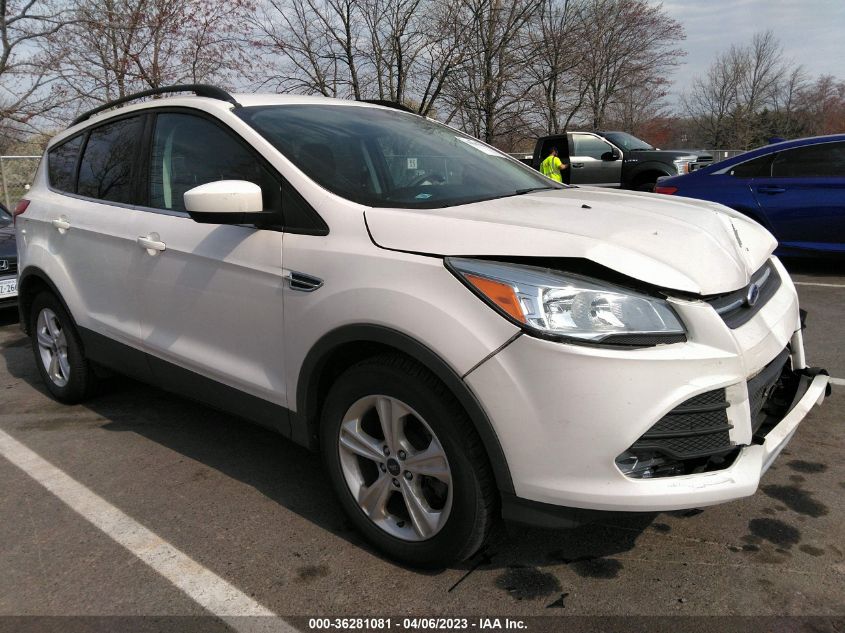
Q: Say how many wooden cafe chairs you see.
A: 0